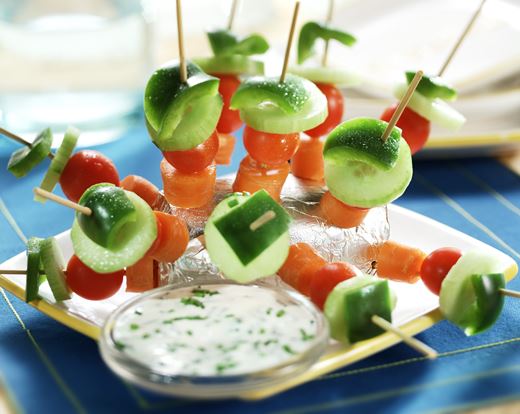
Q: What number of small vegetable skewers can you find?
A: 12